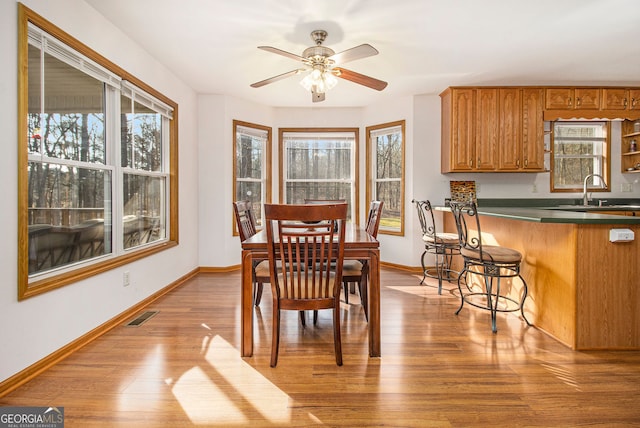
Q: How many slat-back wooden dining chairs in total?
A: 4